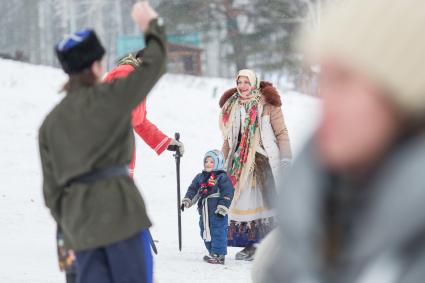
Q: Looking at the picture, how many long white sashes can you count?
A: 1